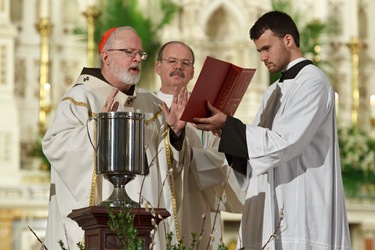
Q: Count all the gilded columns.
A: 3